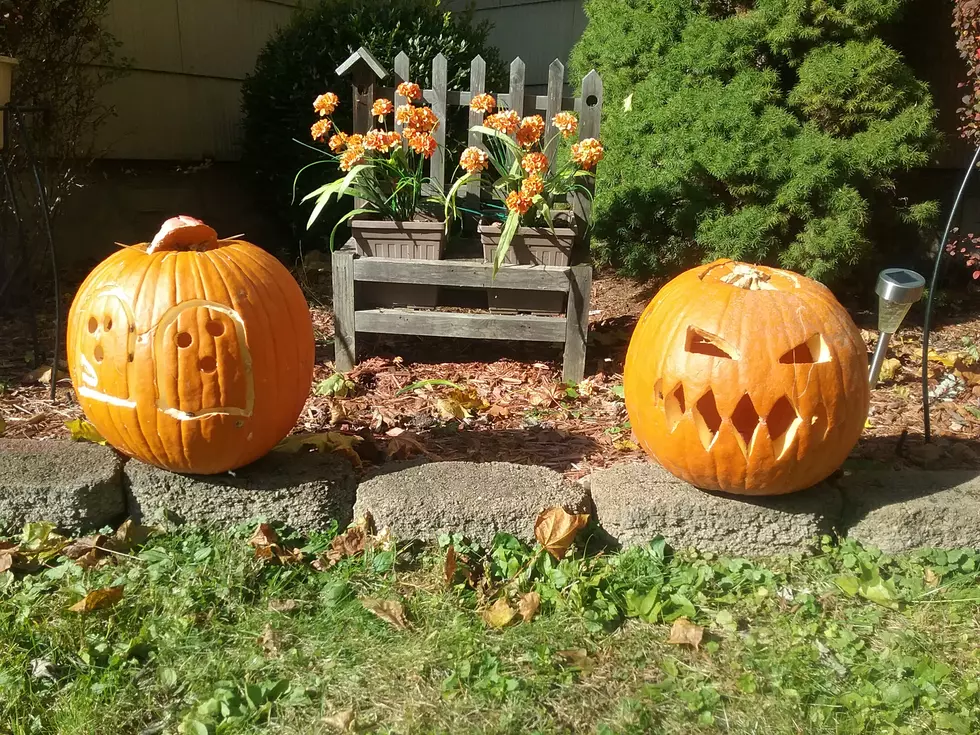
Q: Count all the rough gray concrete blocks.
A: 5